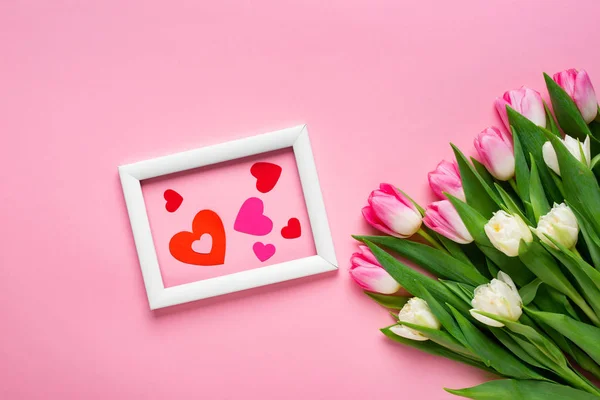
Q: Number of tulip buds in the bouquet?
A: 12